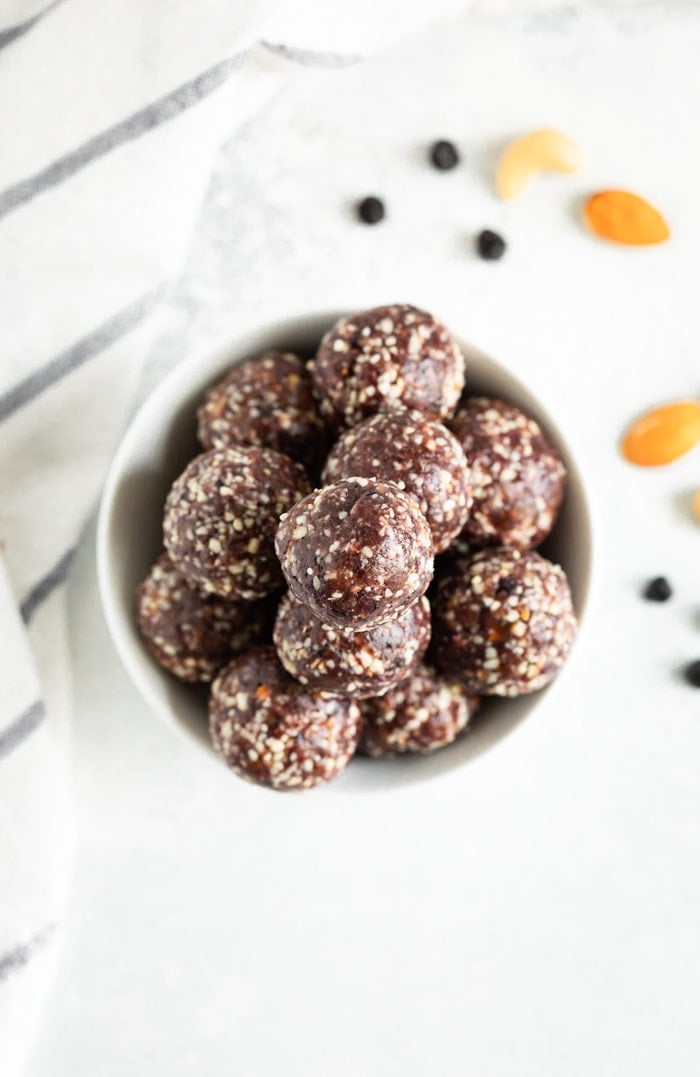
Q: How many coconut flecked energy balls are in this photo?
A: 11